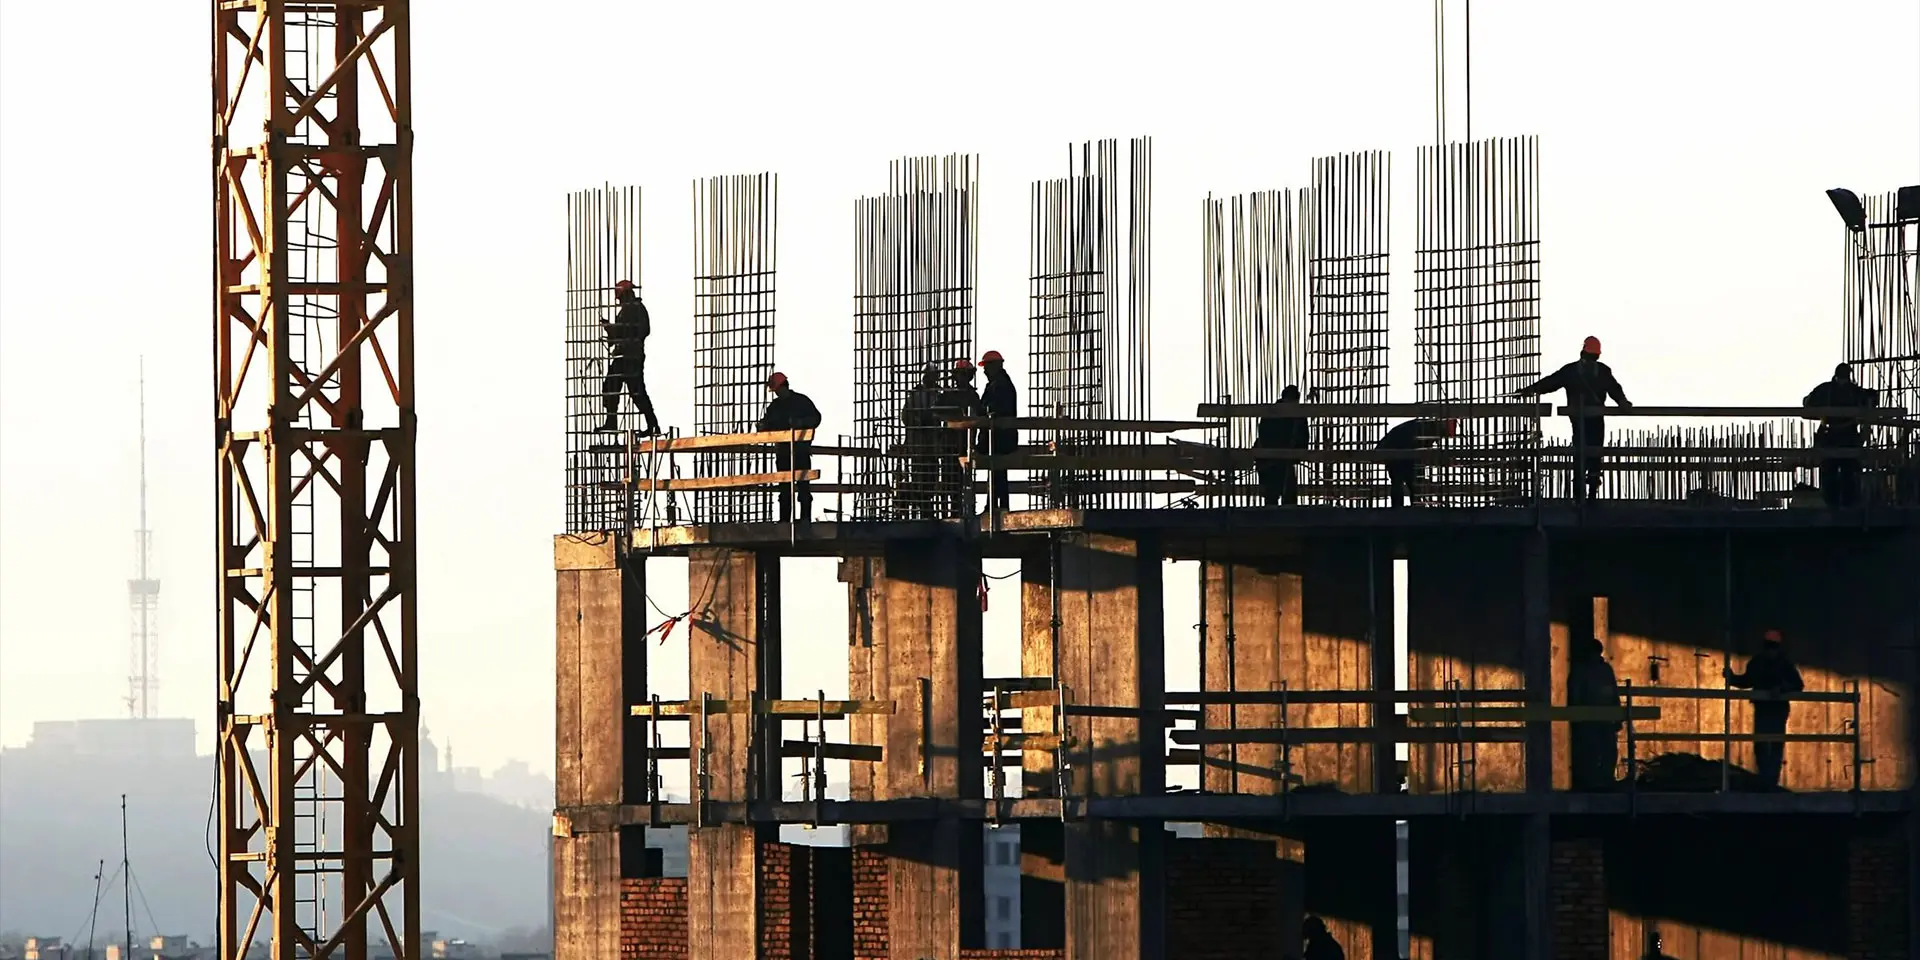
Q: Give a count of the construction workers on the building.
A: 12